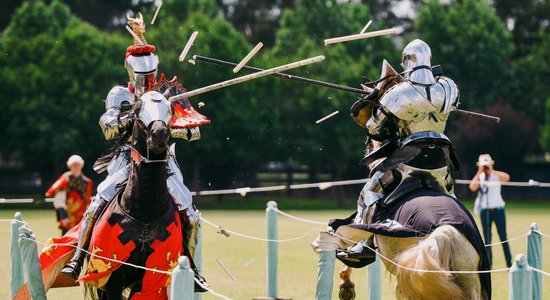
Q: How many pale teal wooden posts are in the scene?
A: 9